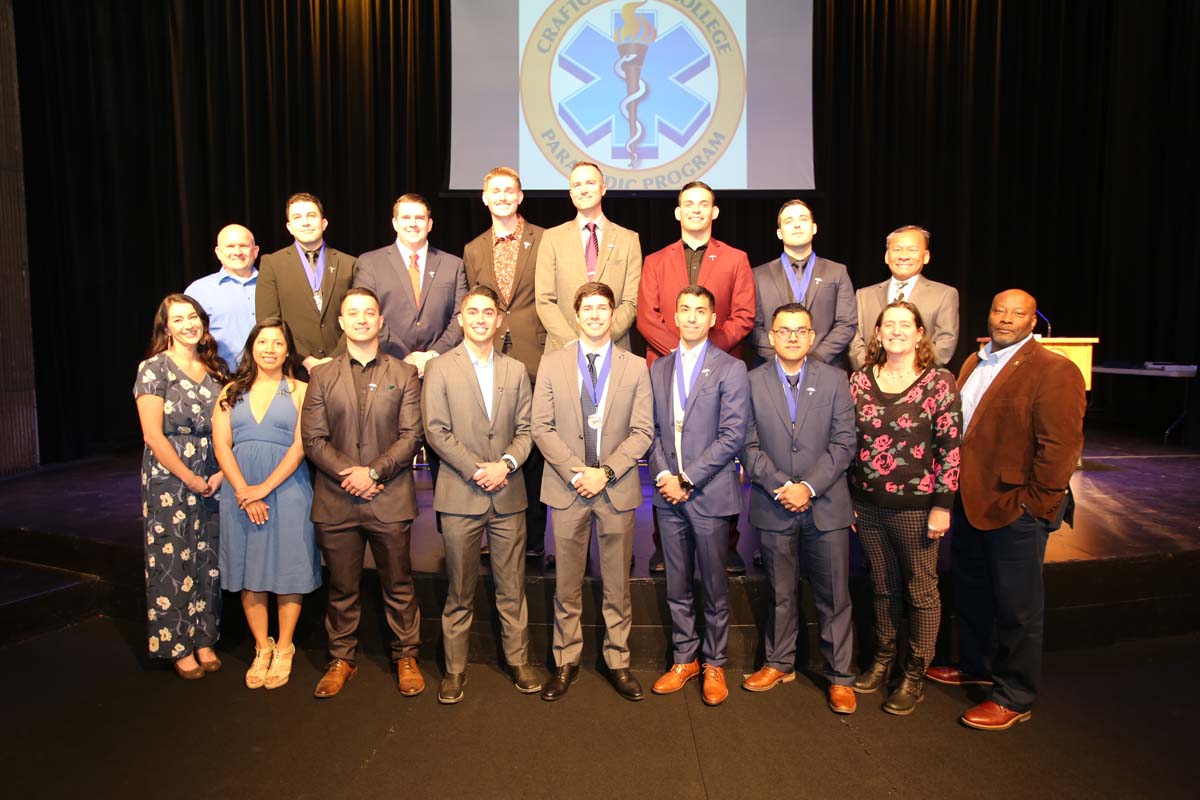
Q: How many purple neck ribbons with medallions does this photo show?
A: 5